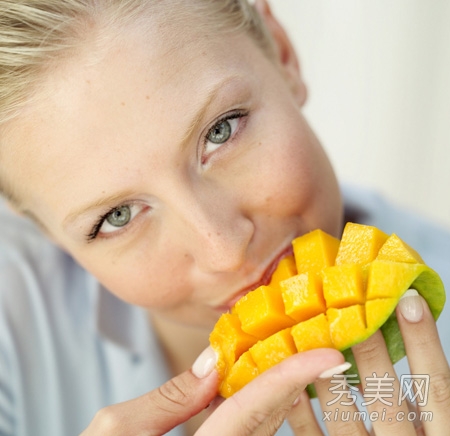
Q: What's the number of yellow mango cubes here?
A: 14